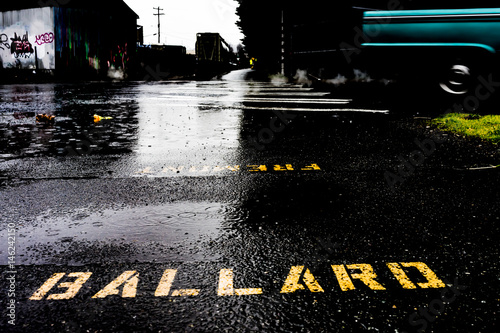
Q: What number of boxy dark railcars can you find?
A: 2